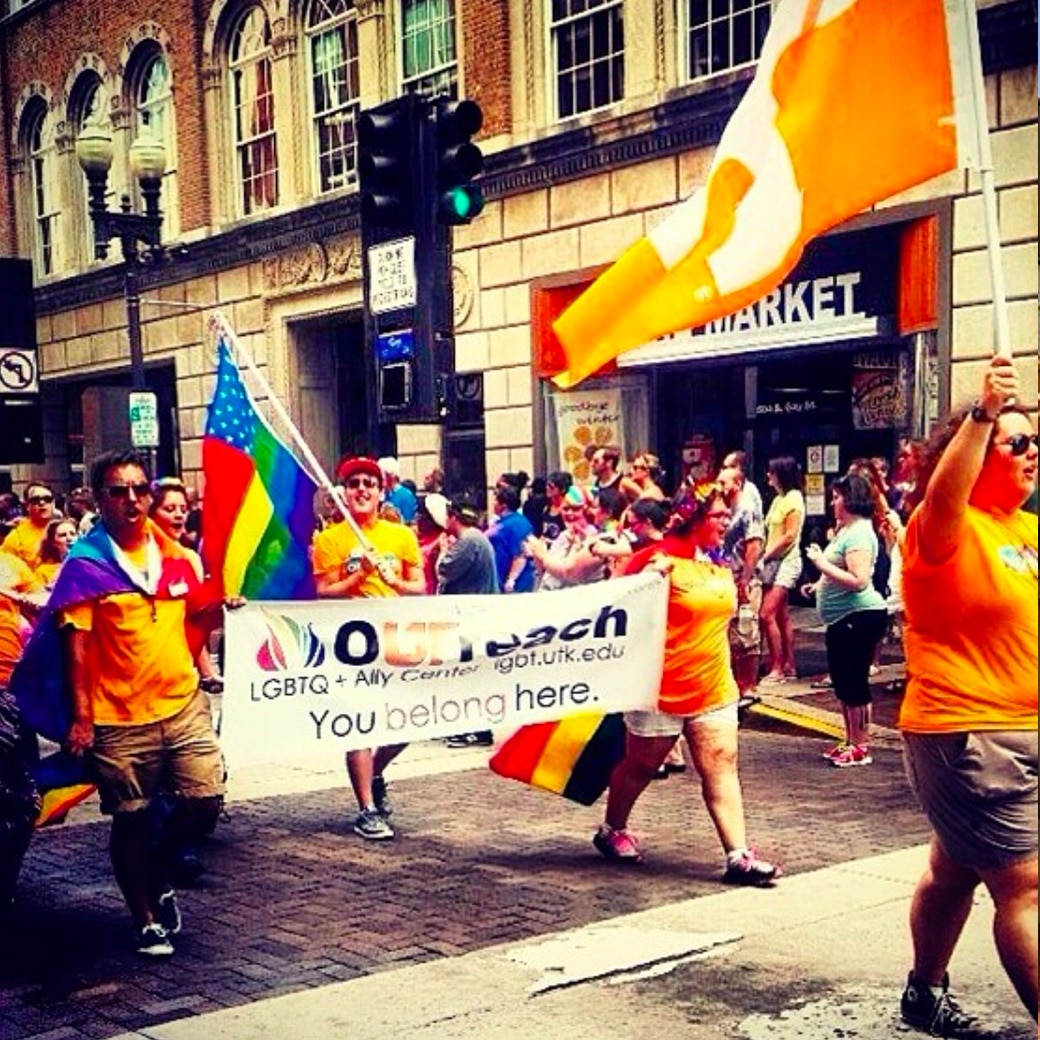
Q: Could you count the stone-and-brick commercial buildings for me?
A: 1